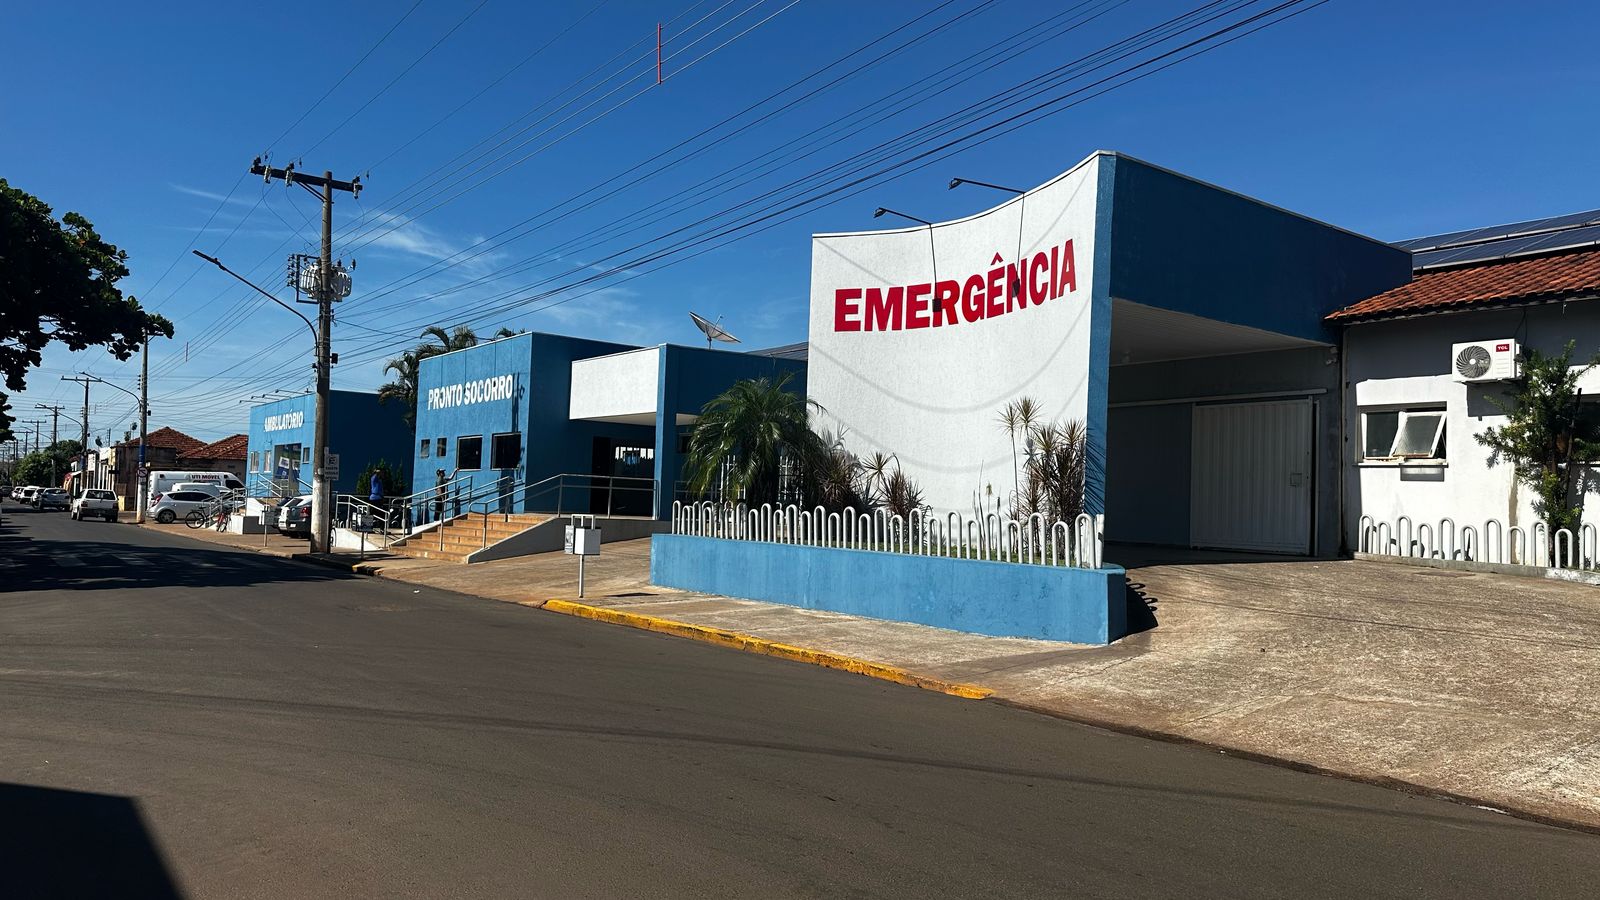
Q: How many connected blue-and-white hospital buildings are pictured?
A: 3